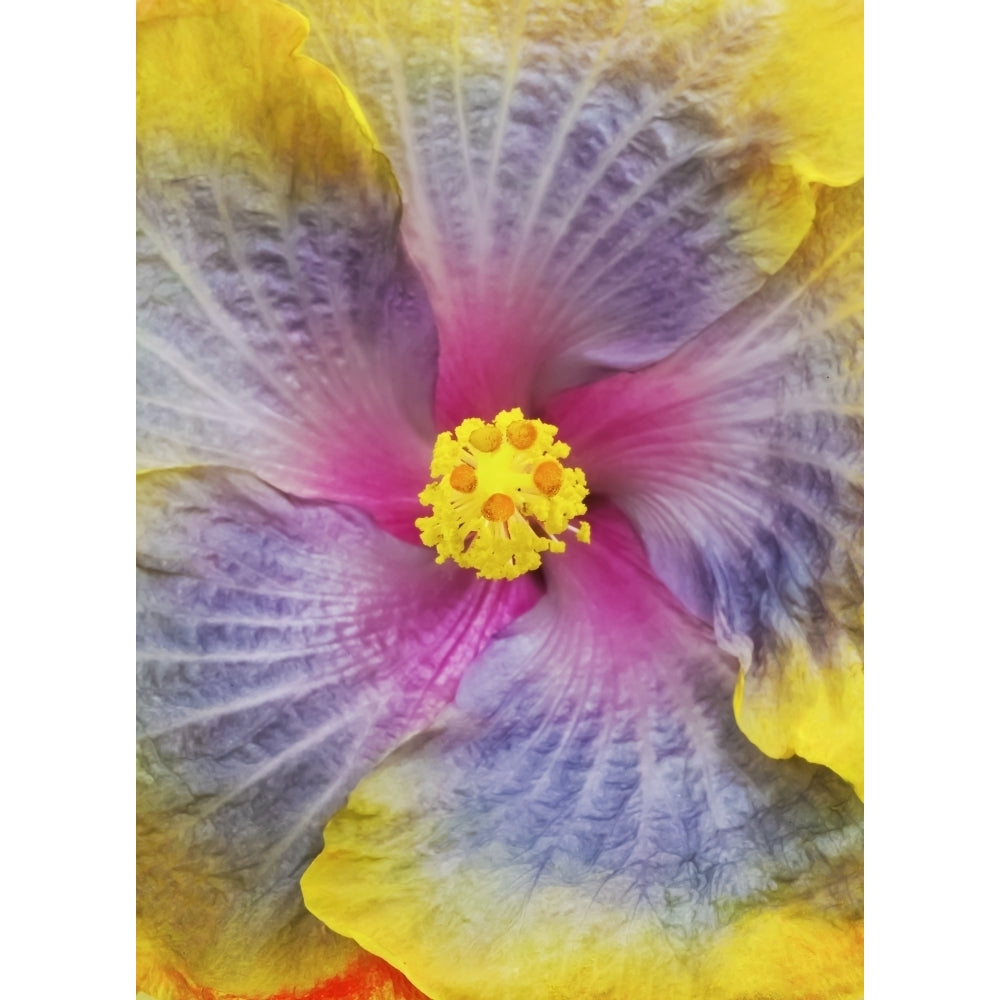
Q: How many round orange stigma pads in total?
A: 5